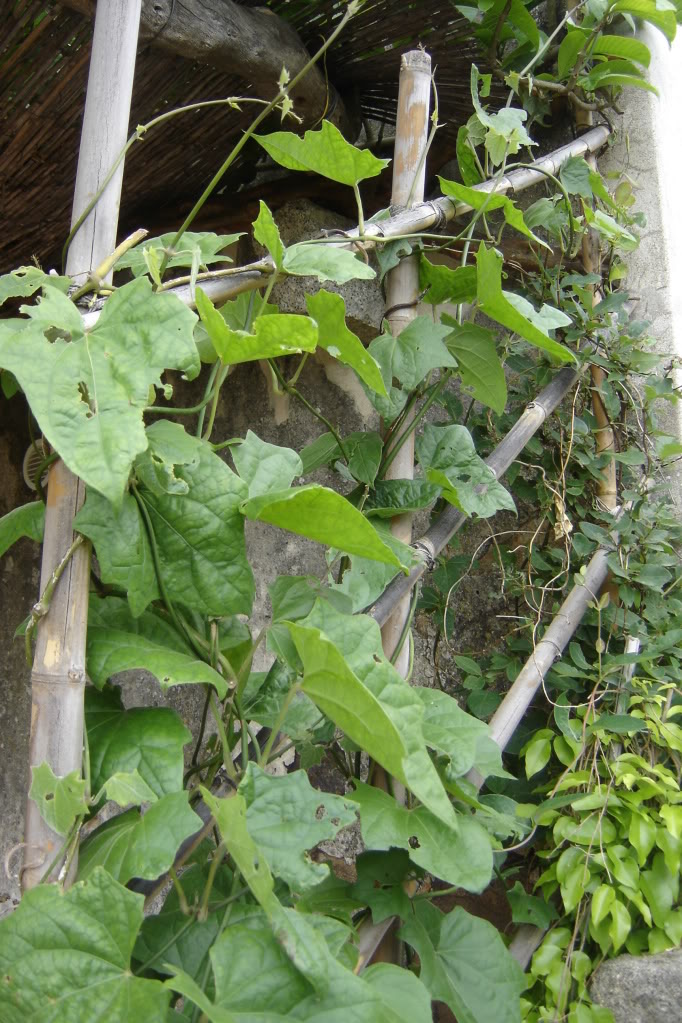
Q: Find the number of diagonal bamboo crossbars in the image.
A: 3